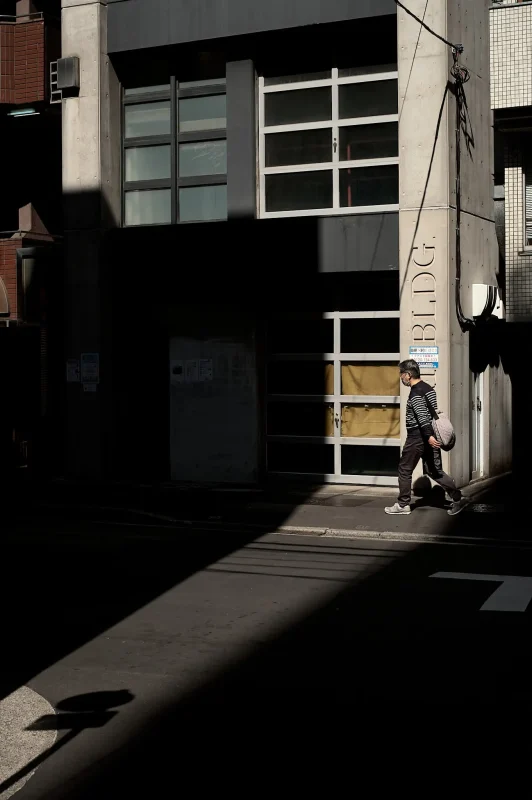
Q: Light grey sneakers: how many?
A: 2